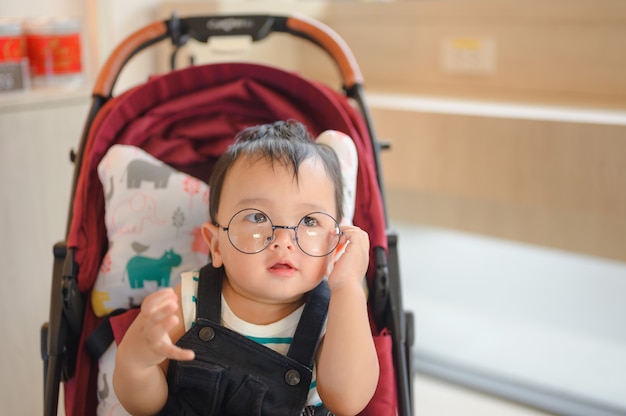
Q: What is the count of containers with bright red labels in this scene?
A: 2